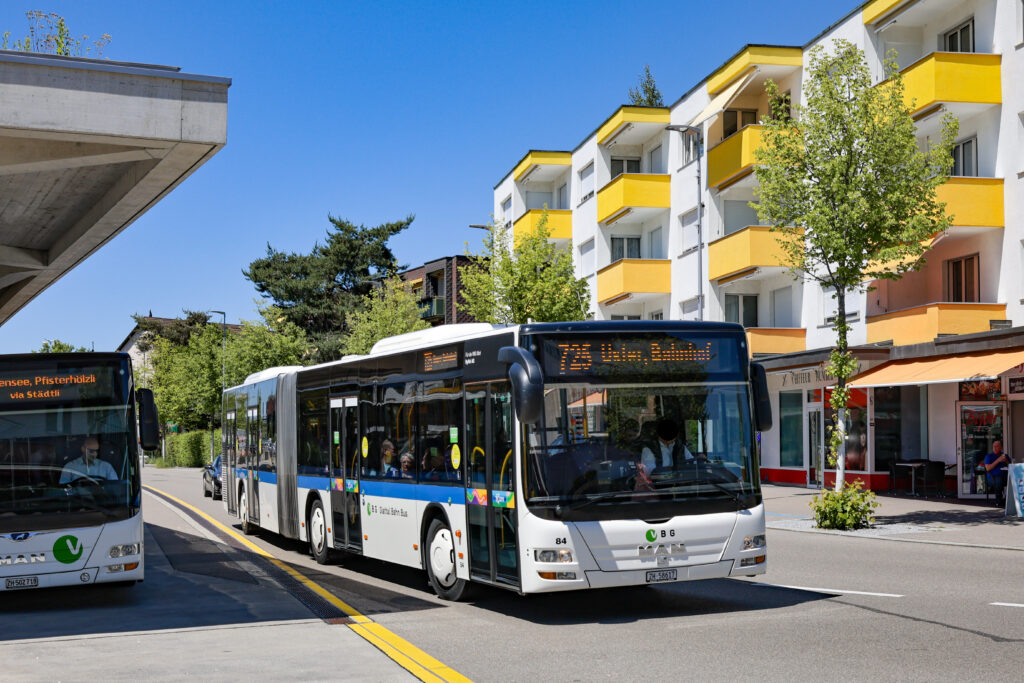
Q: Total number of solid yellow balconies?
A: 9